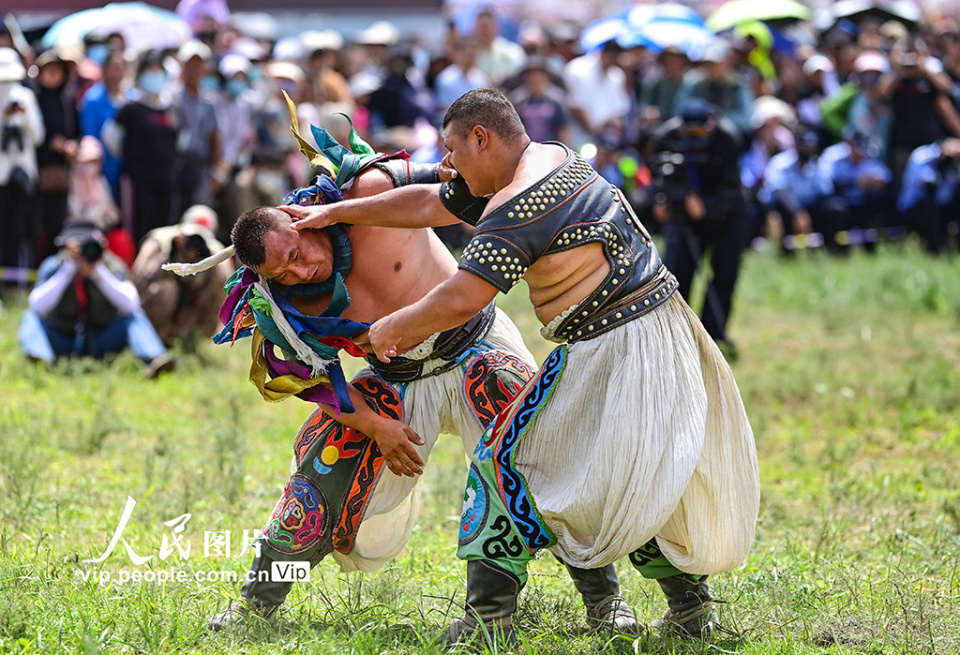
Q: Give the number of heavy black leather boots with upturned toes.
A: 4